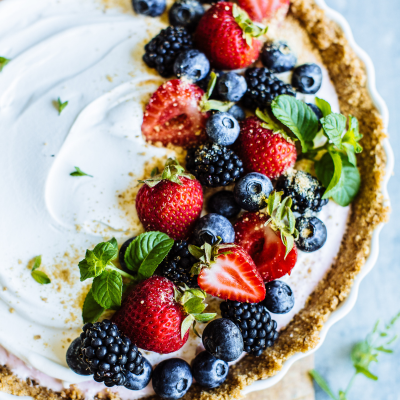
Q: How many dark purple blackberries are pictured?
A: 7